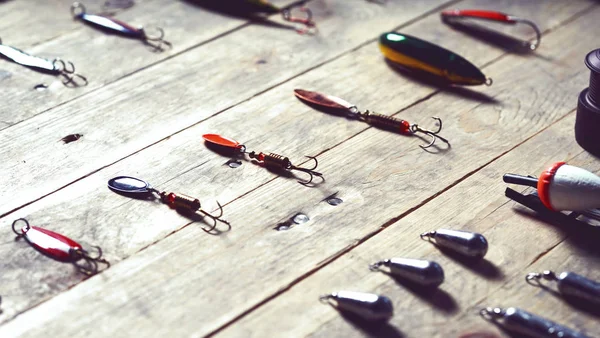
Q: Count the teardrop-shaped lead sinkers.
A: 3